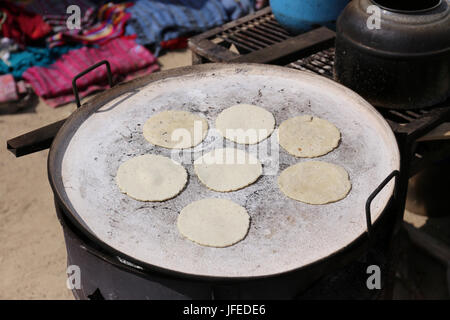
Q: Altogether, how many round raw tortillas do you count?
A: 7